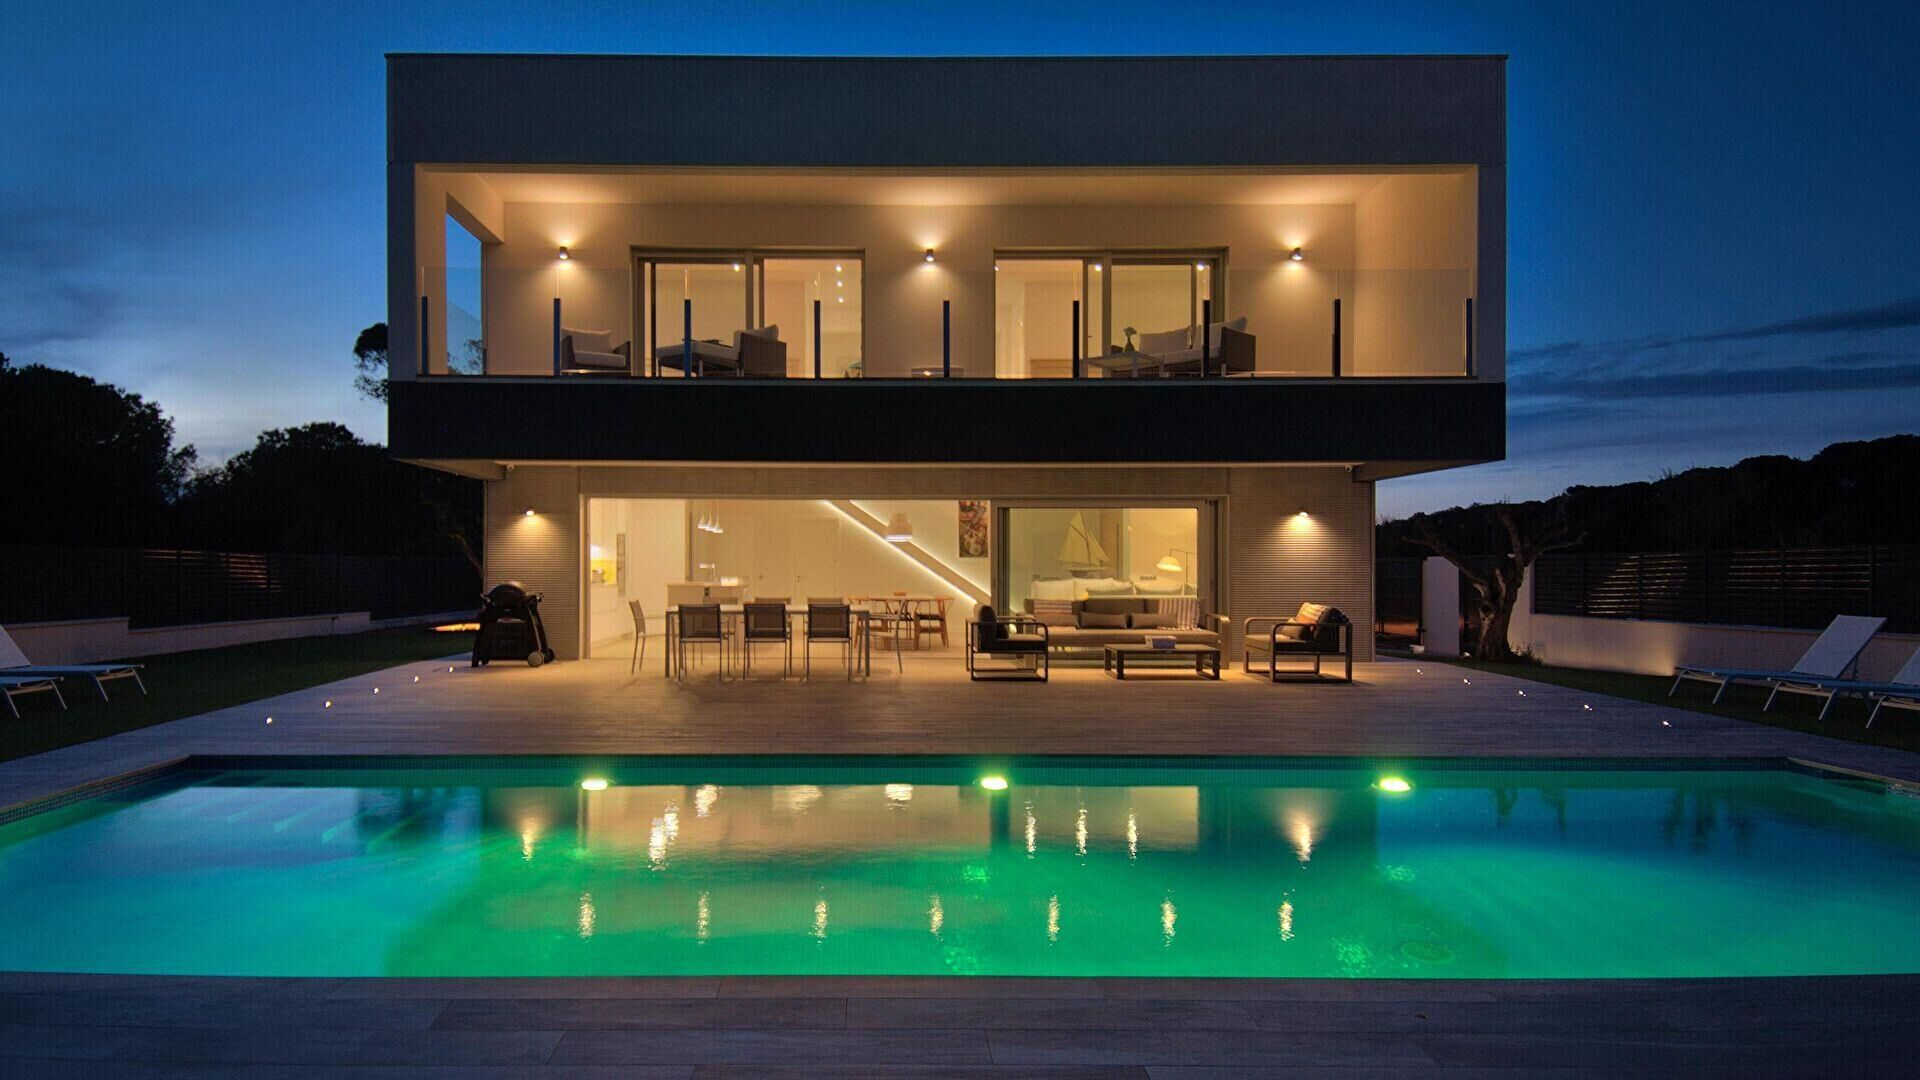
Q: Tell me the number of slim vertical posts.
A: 9